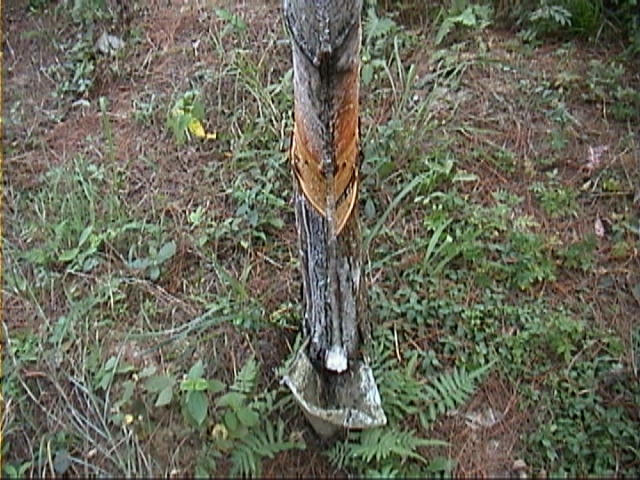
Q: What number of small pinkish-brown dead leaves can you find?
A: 2